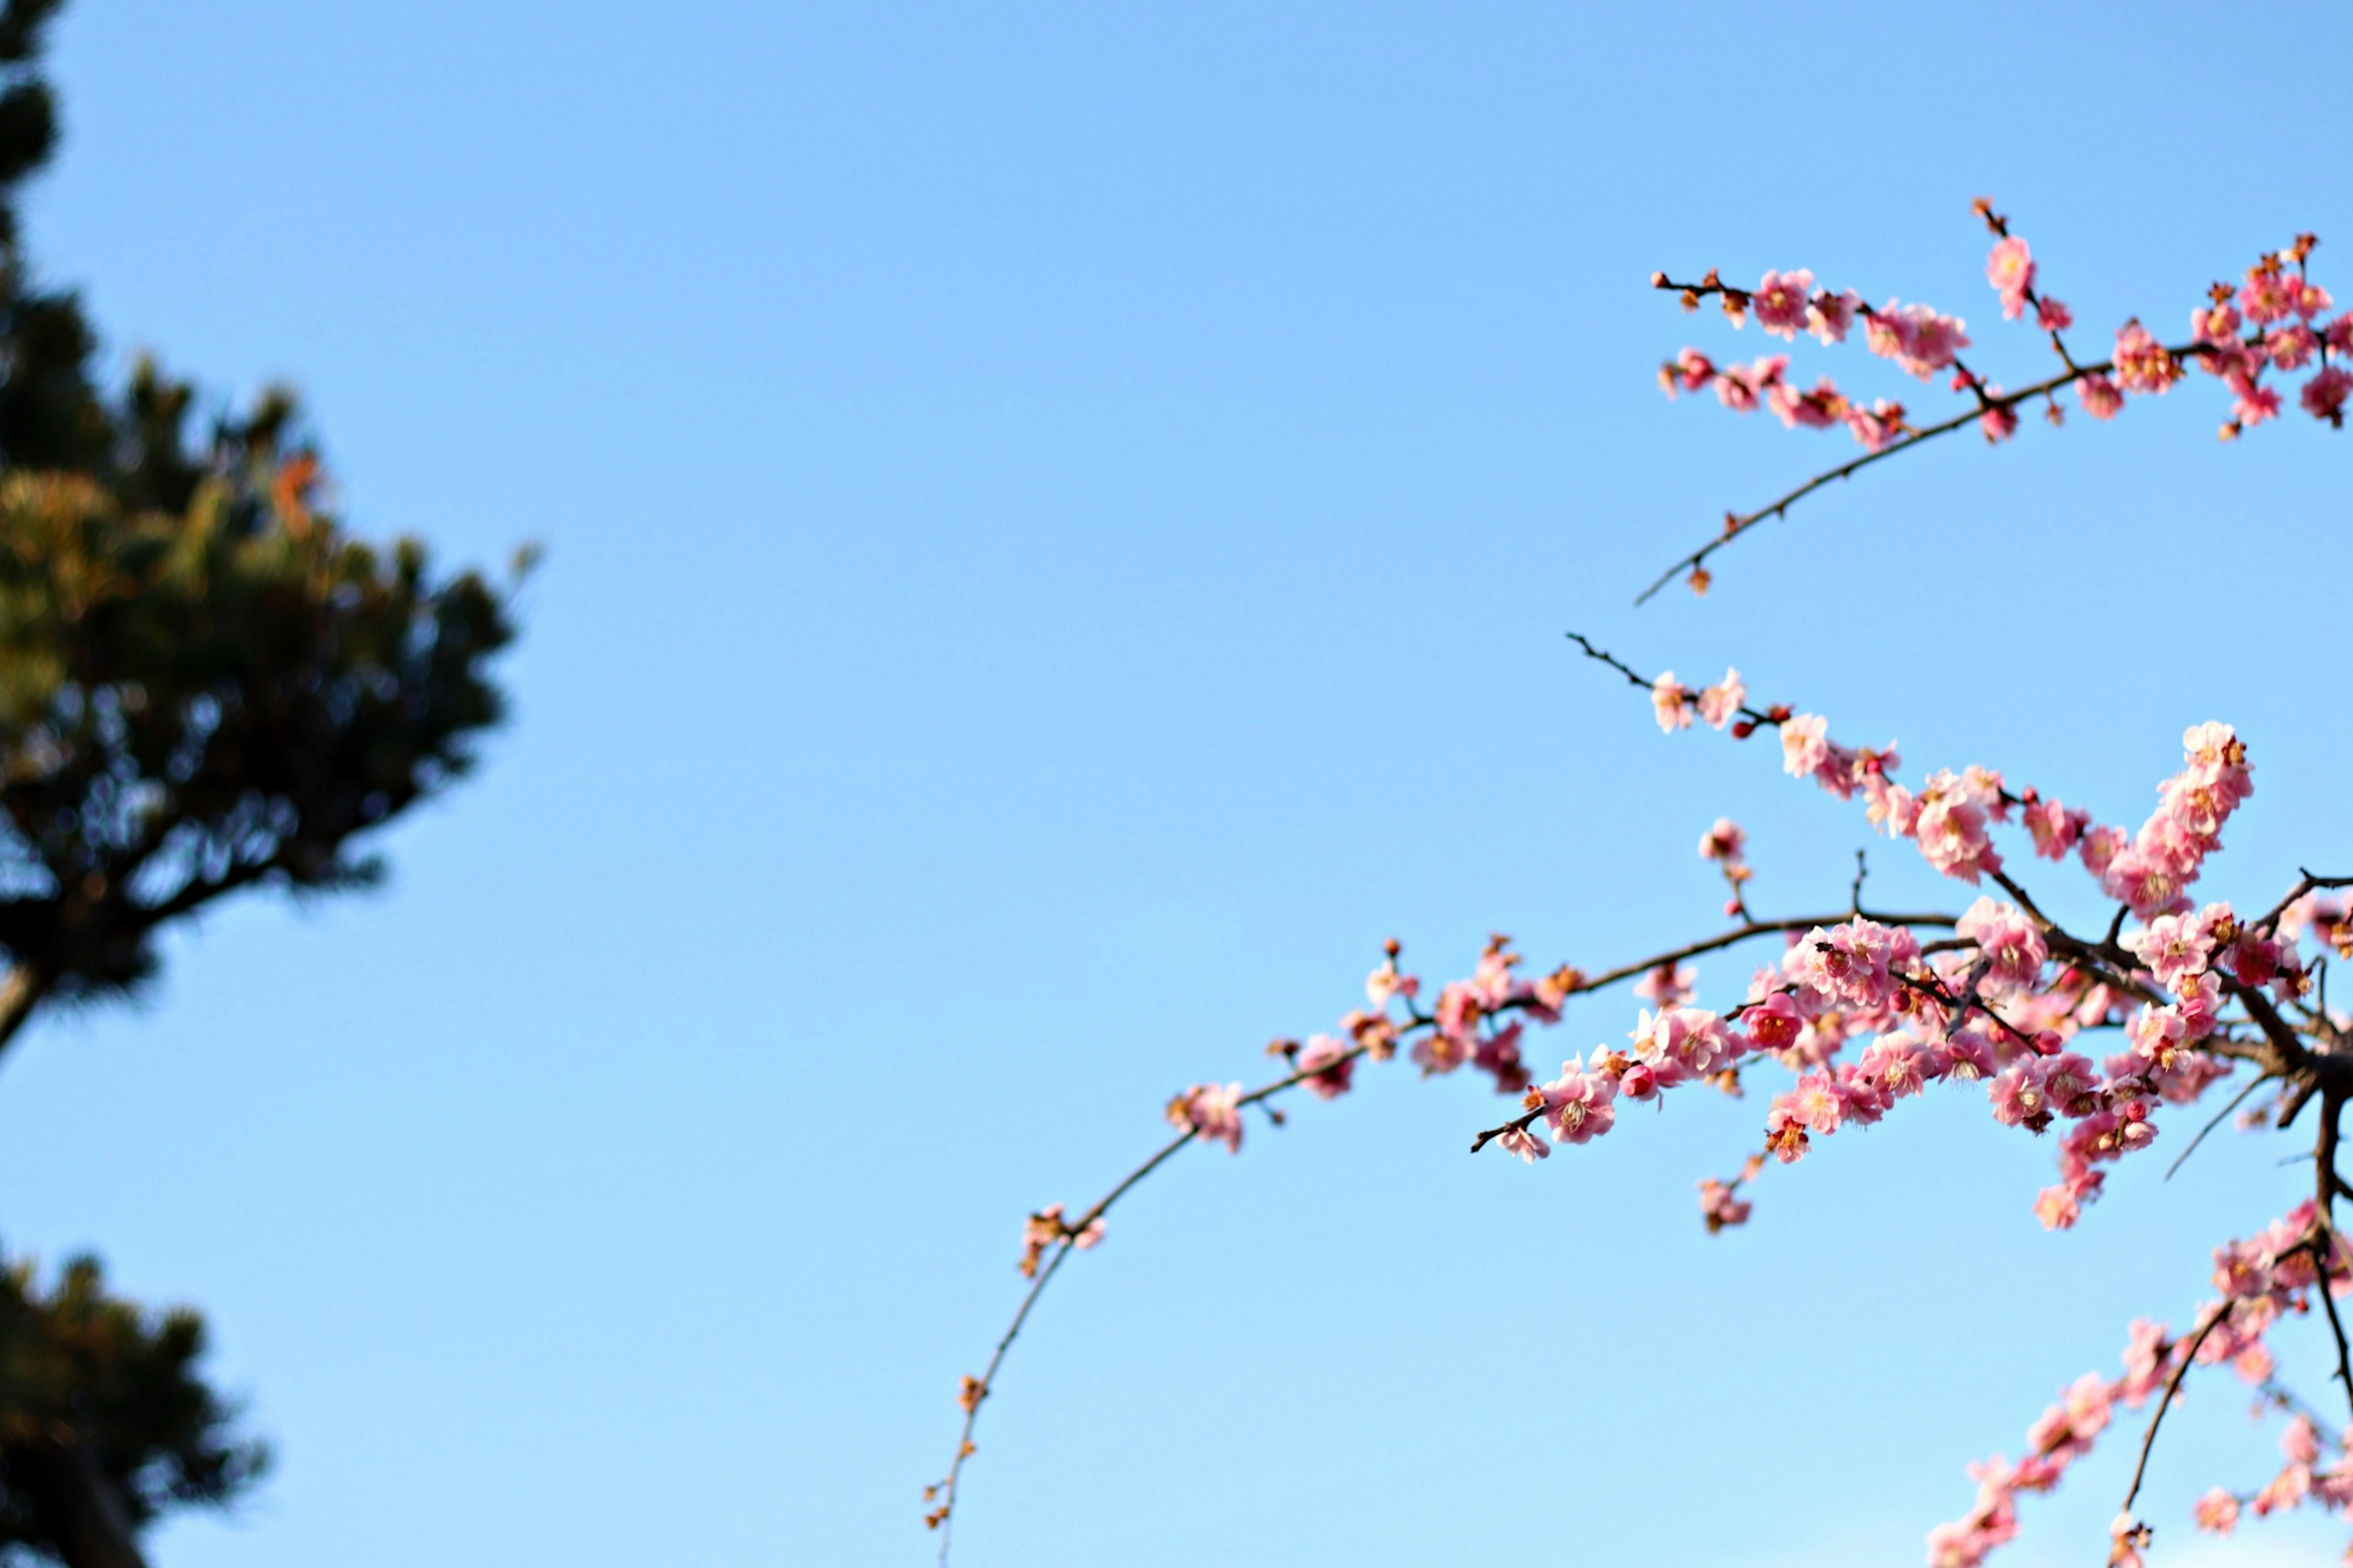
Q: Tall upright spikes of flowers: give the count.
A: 0